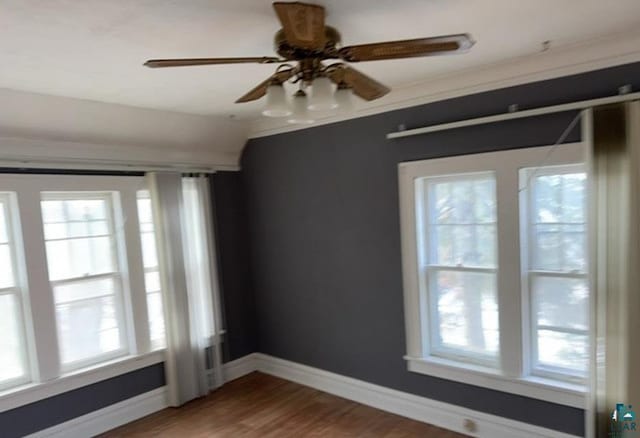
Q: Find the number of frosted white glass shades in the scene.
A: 4